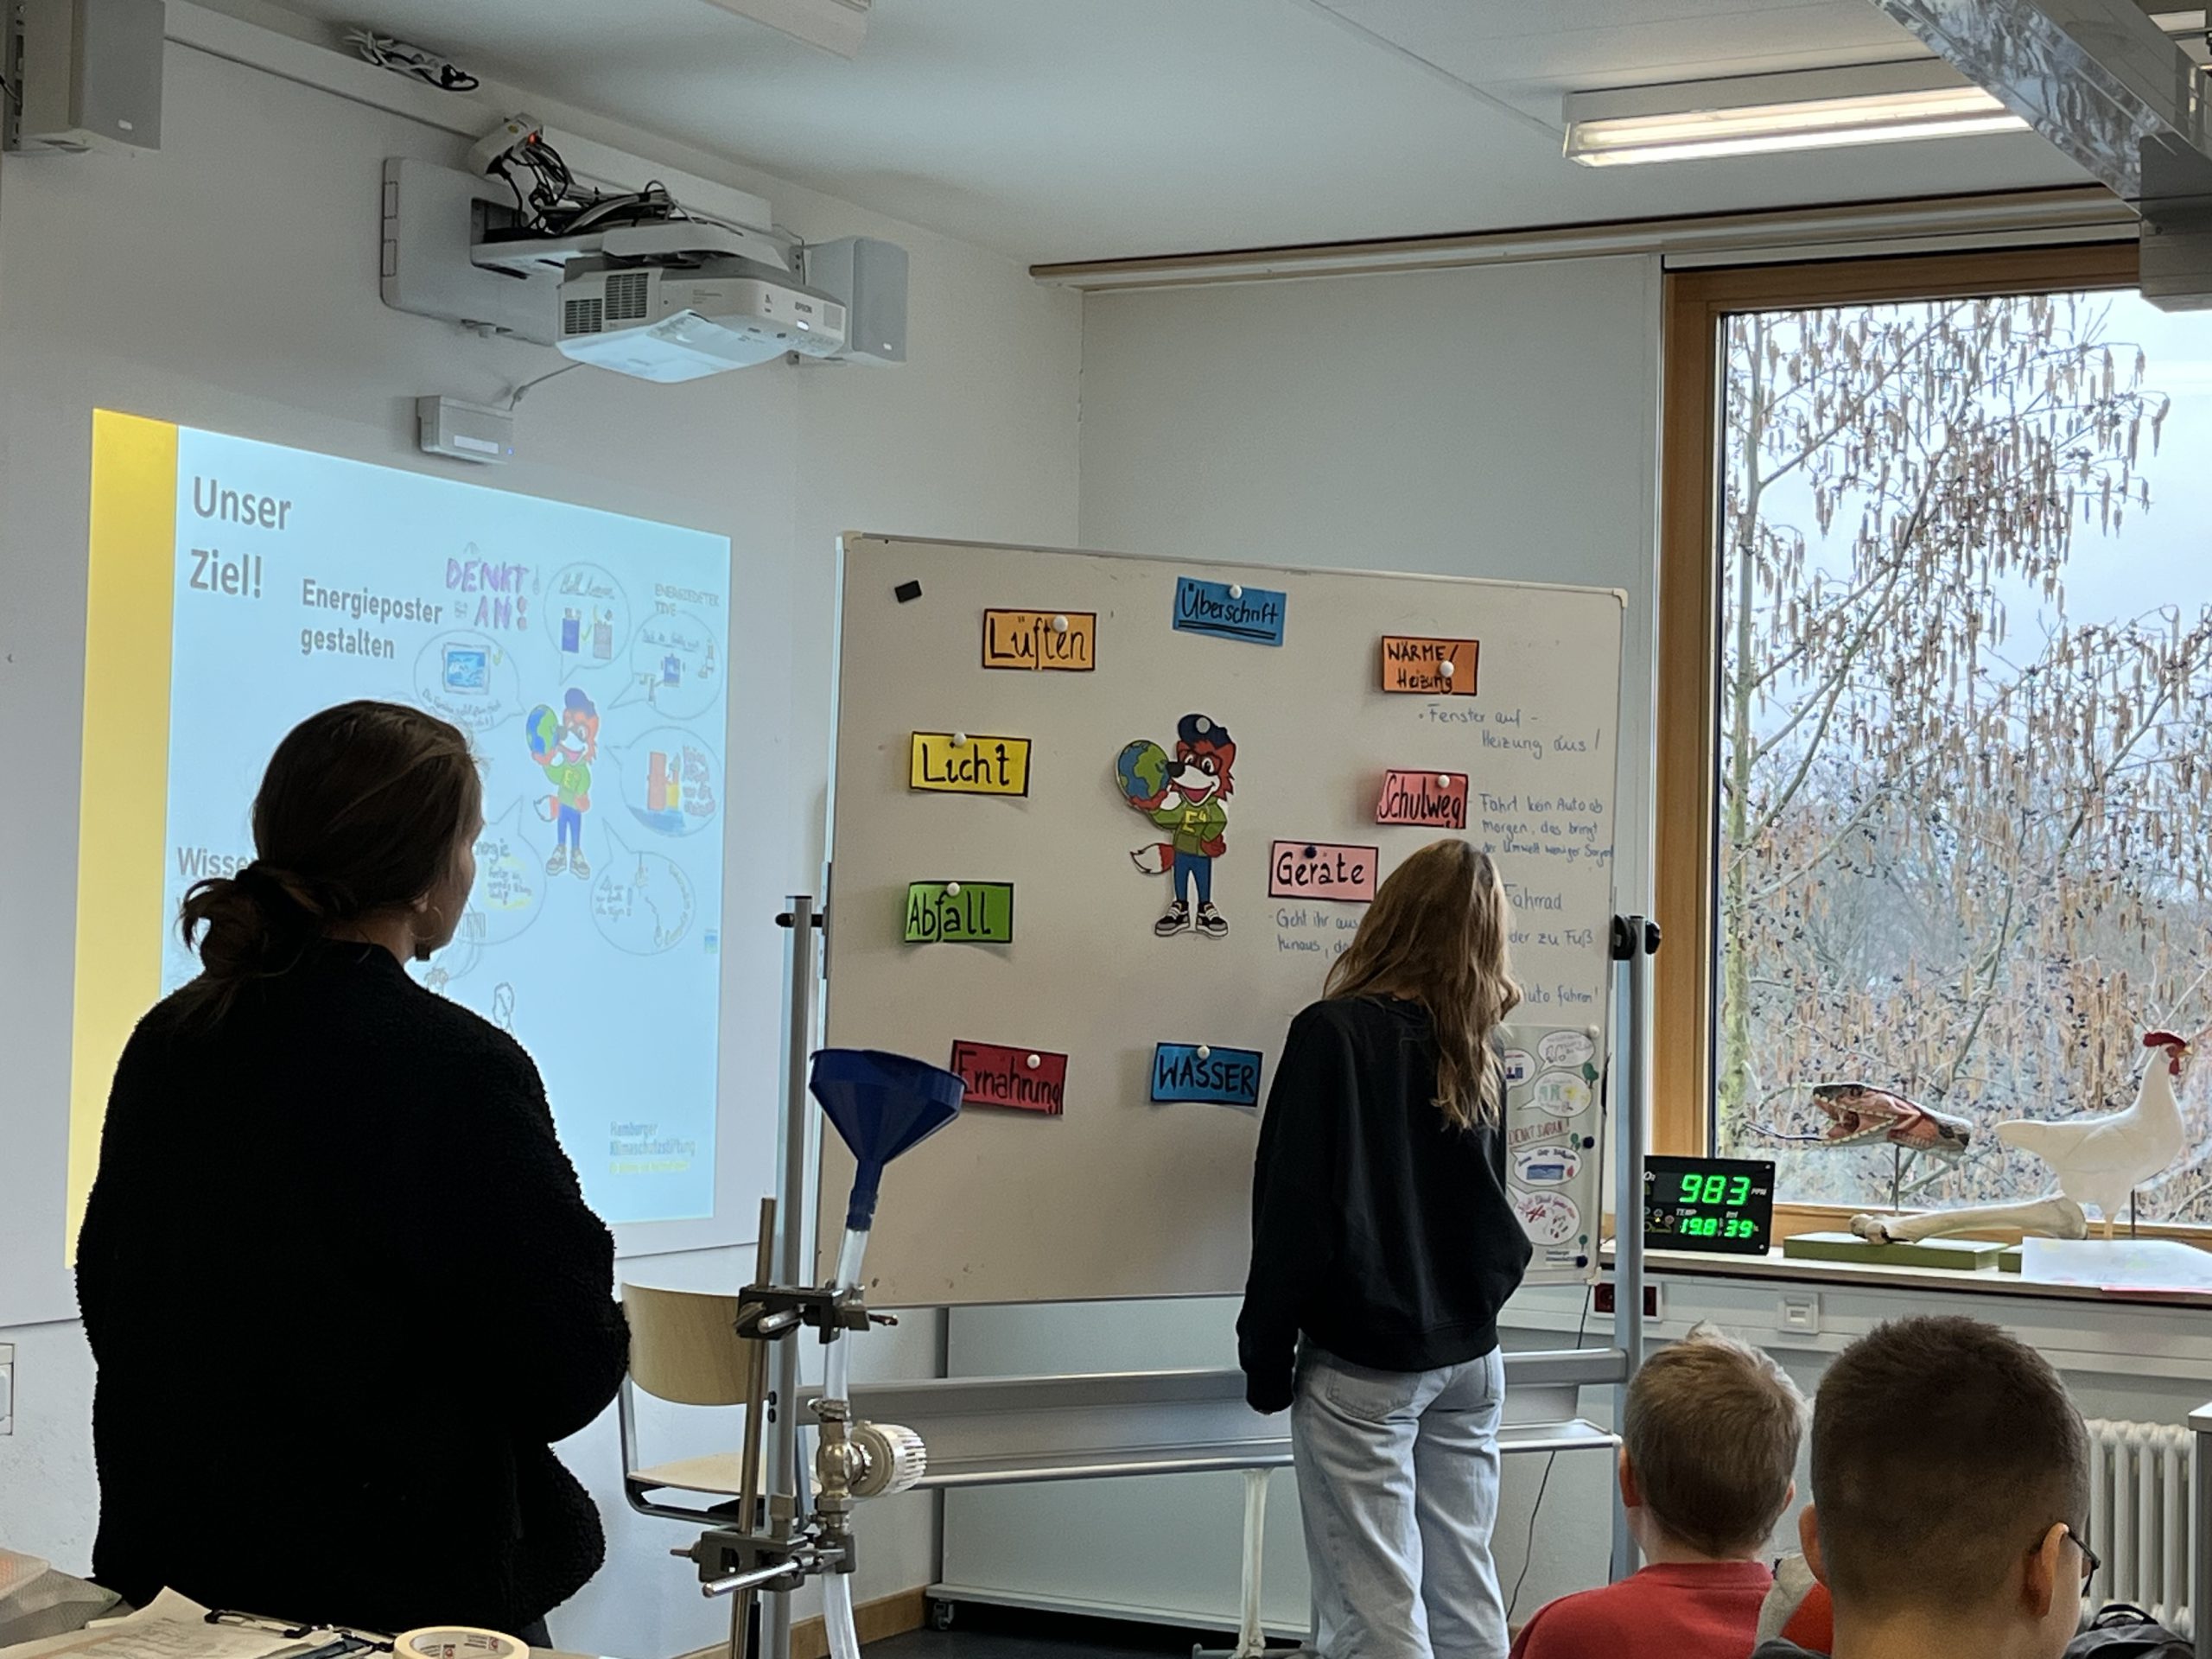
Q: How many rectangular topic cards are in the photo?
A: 9